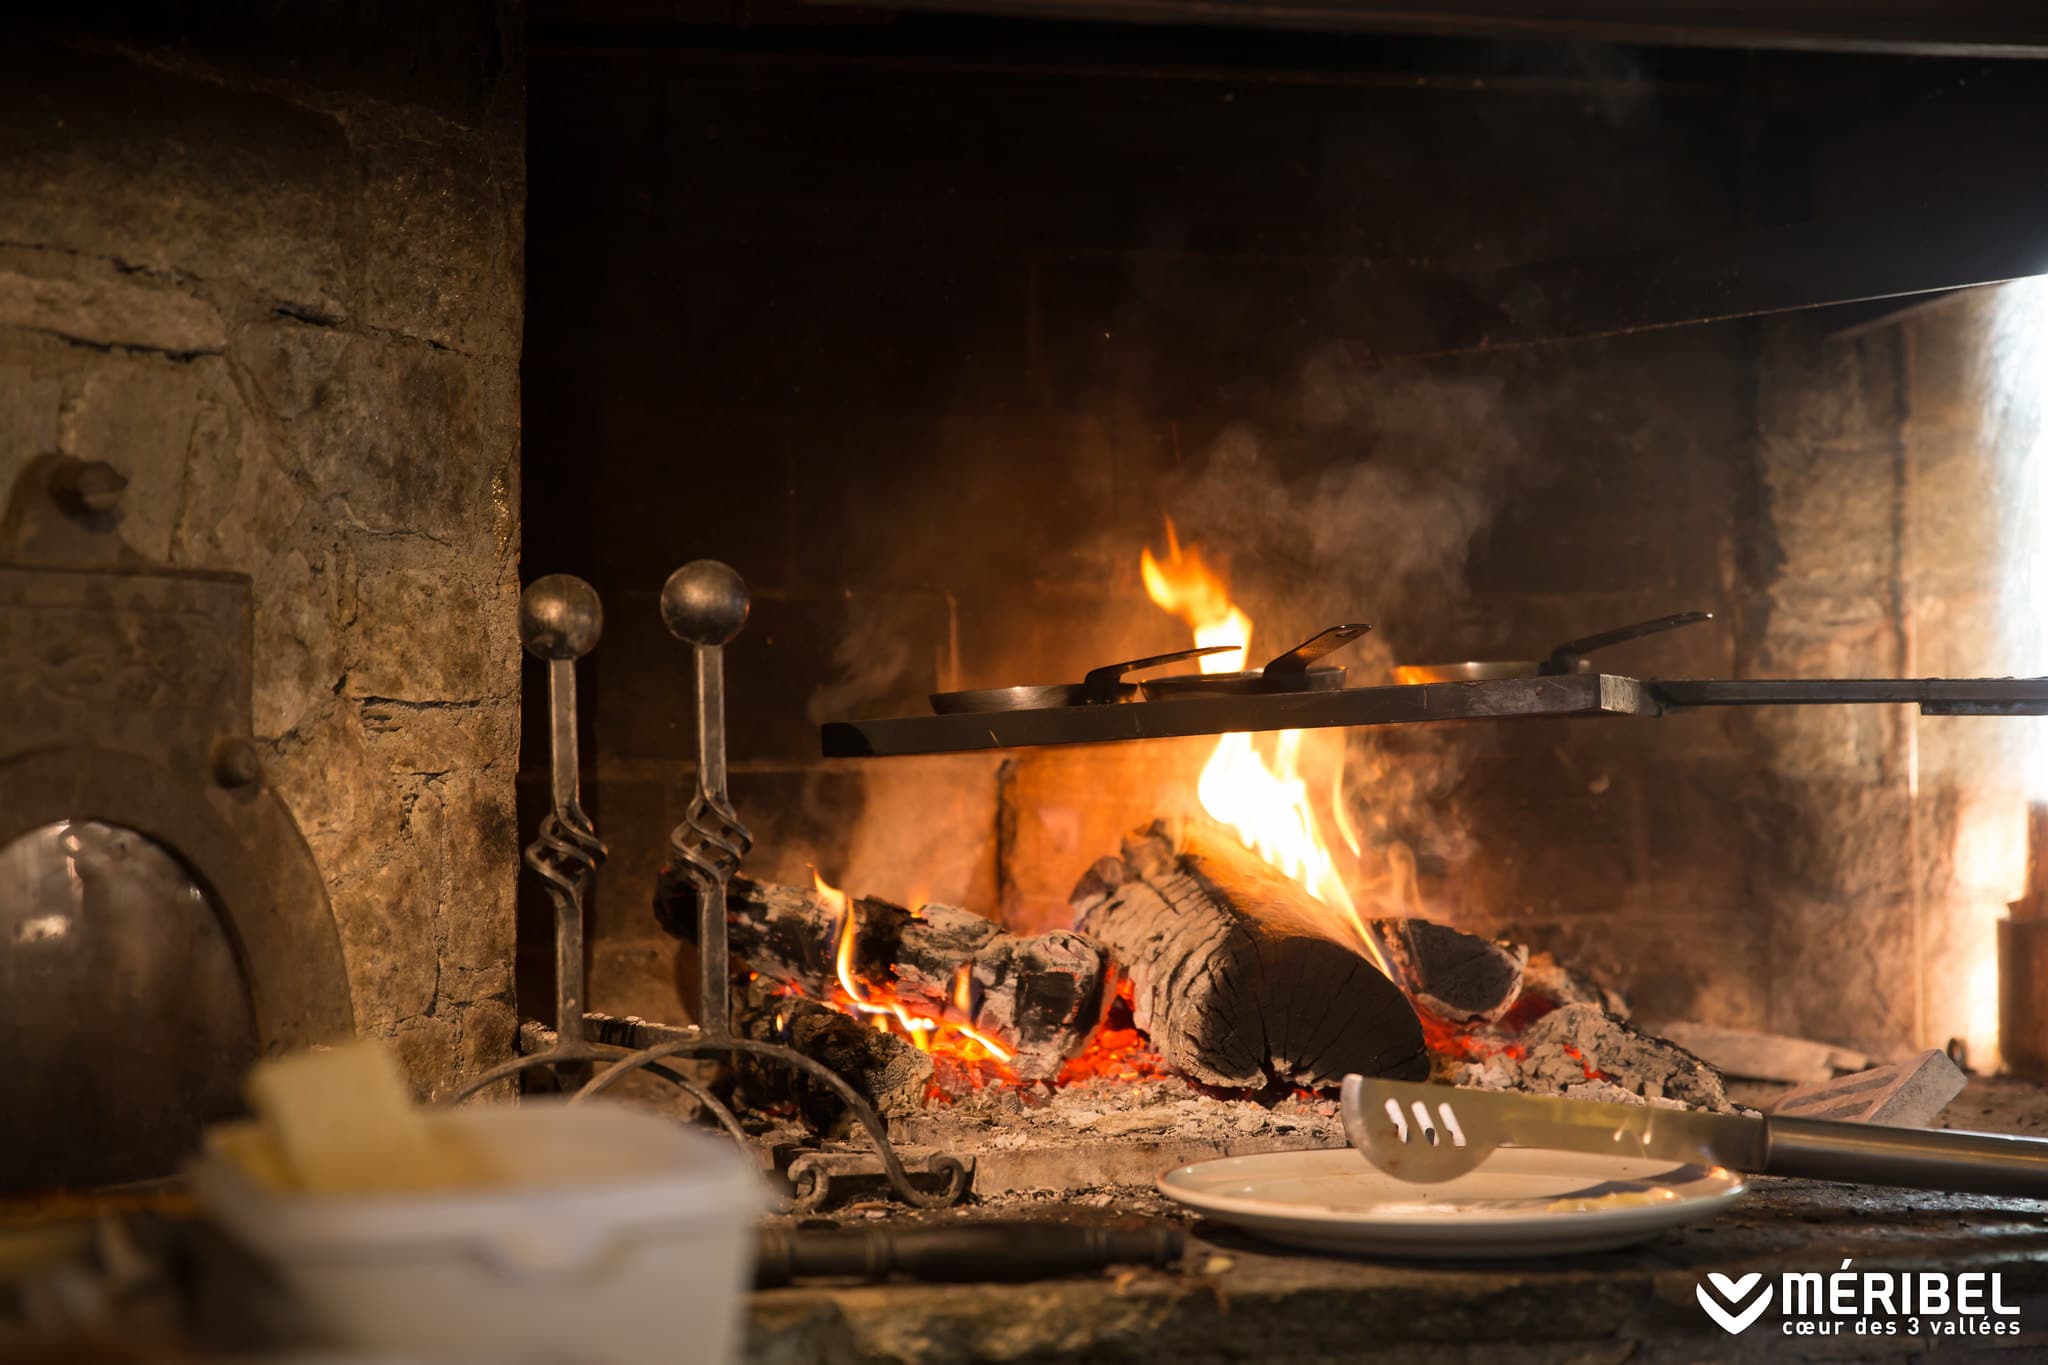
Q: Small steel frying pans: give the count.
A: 3